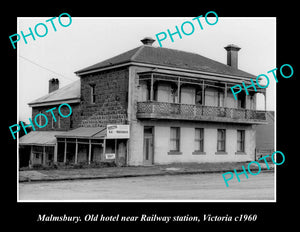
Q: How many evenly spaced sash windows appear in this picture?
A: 4